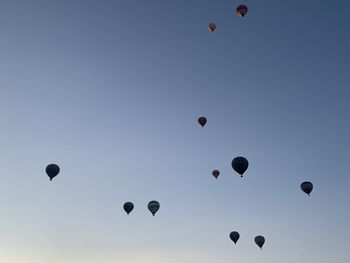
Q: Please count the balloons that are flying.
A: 11